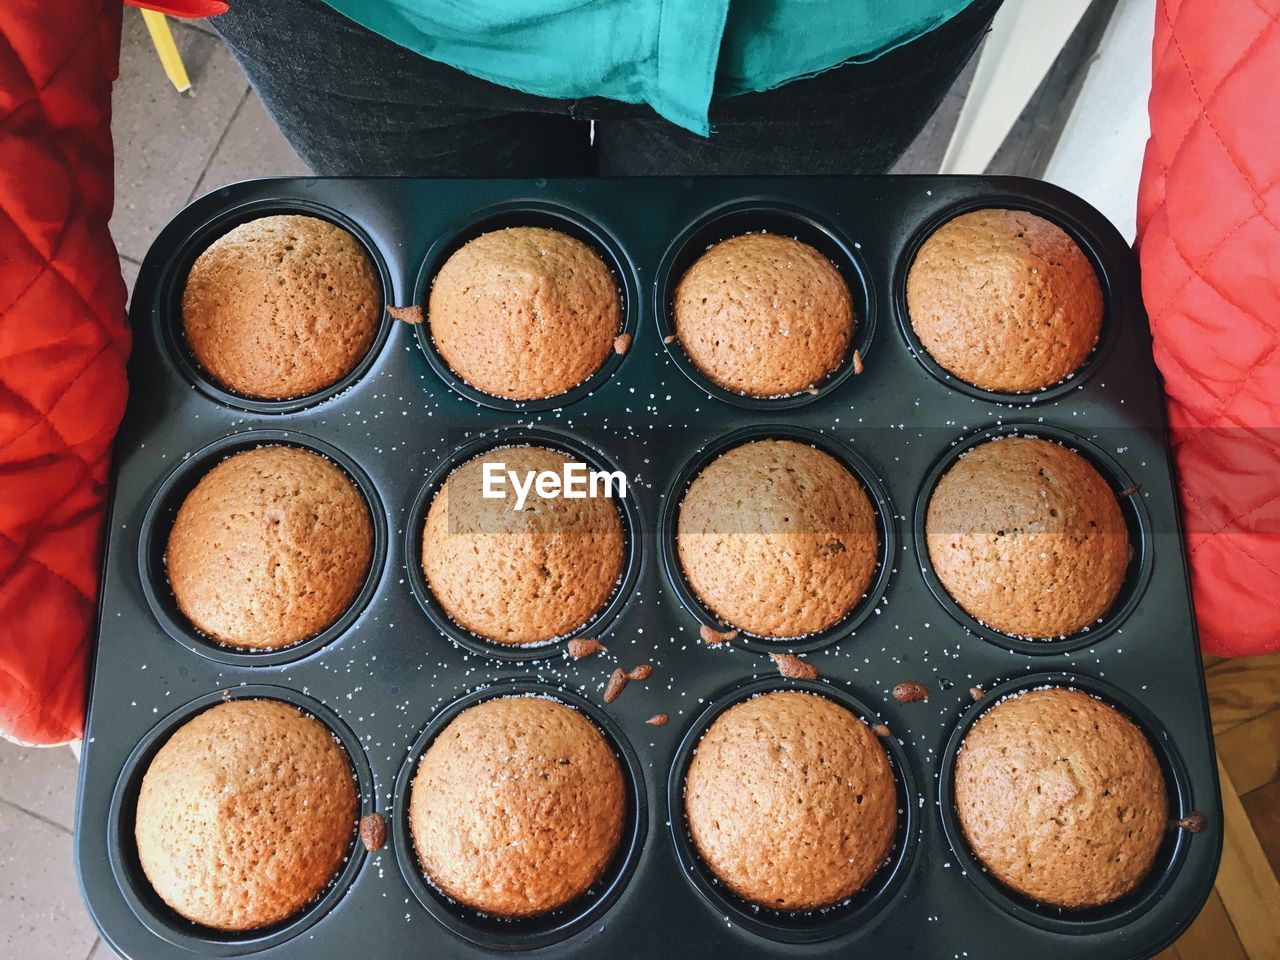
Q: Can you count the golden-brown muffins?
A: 12